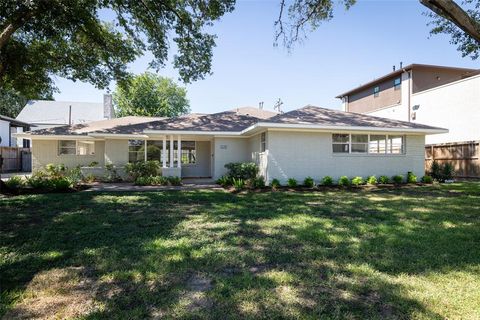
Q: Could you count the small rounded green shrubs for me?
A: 11